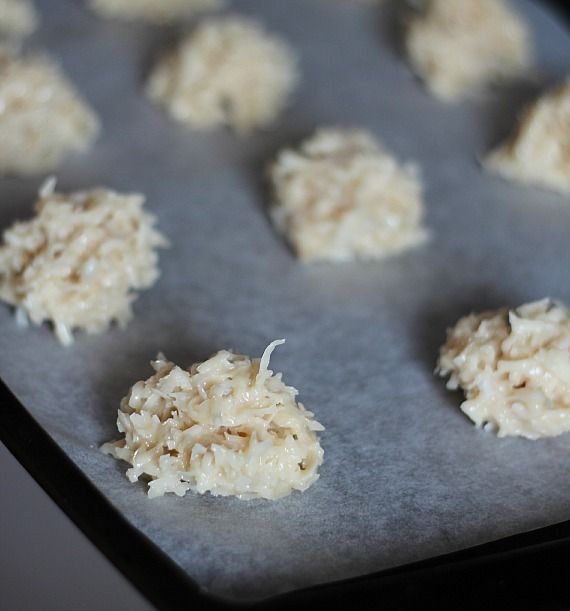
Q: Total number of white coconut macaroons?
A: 10